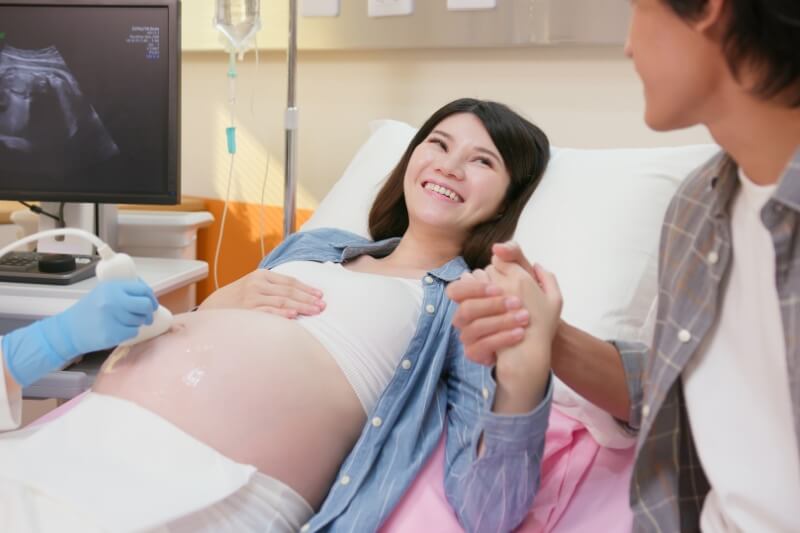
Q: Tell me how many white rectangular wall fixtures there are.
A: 3